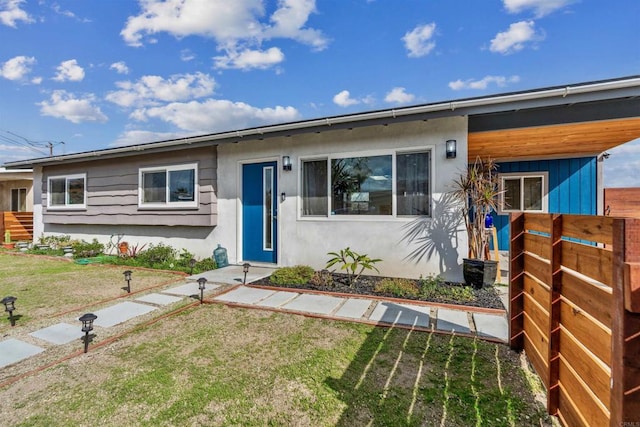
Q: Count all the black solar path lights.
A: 6